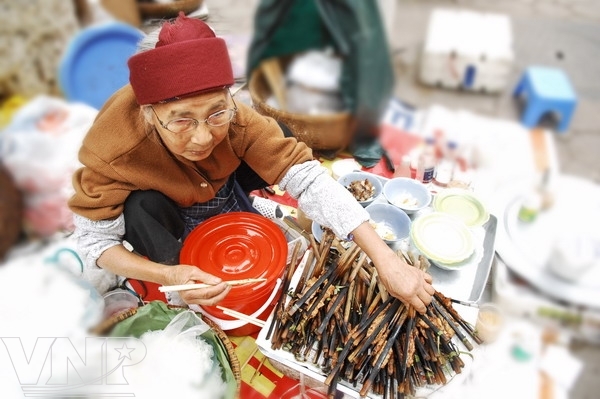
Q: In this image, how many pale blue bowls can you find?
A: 4